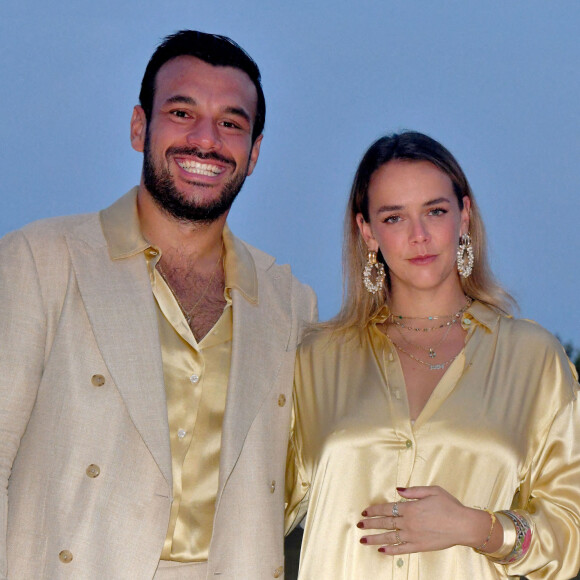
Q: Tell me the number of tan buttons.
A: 6